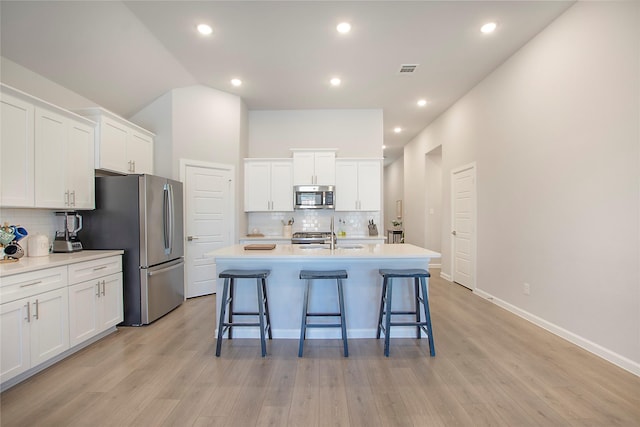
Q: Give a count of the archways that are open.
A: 1